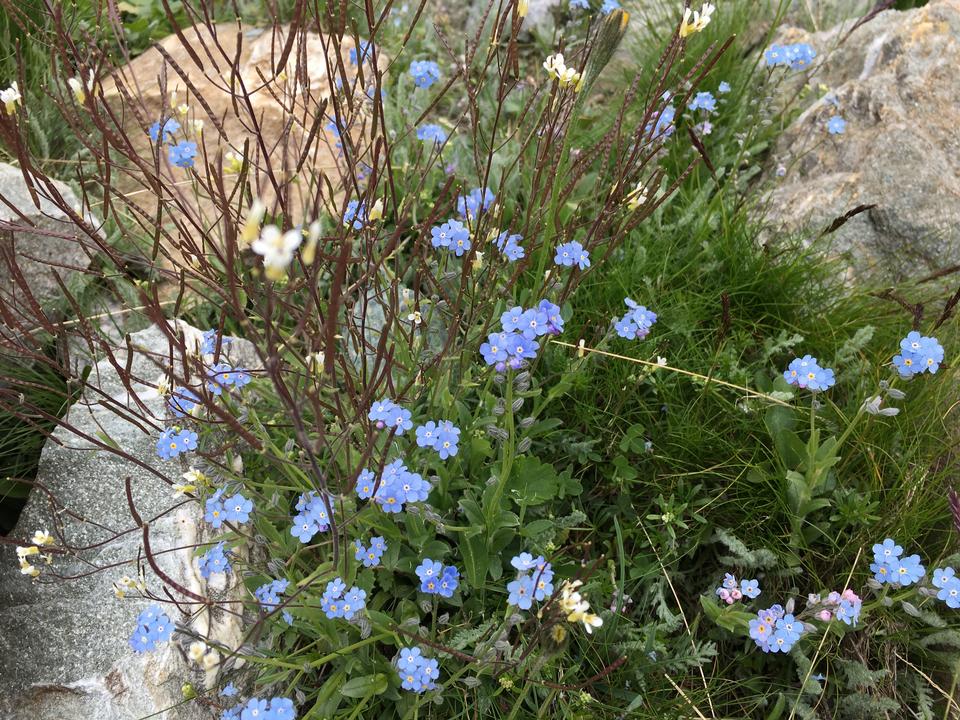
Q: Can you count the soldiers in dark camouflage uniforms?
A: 0